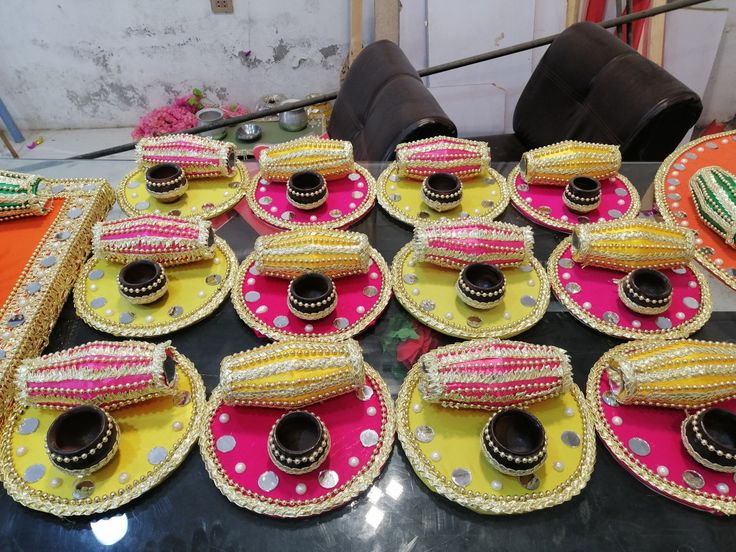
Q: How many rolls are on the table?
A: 14